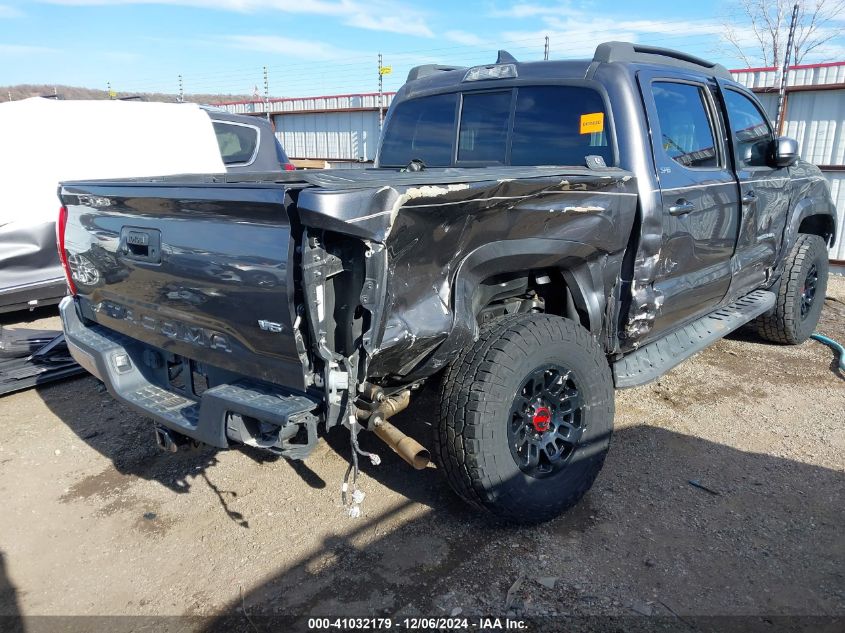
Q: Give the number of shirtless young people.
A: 0